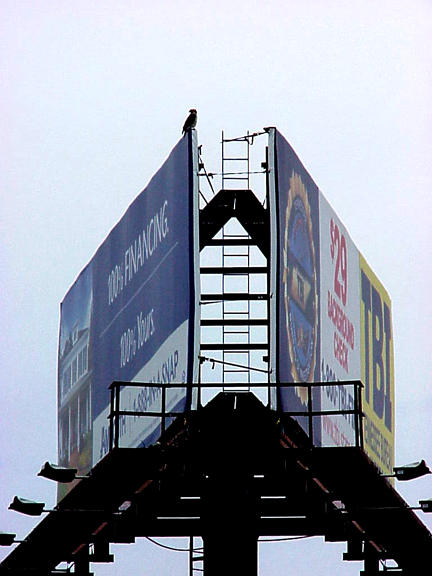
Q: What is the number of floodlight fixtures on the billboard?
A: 5